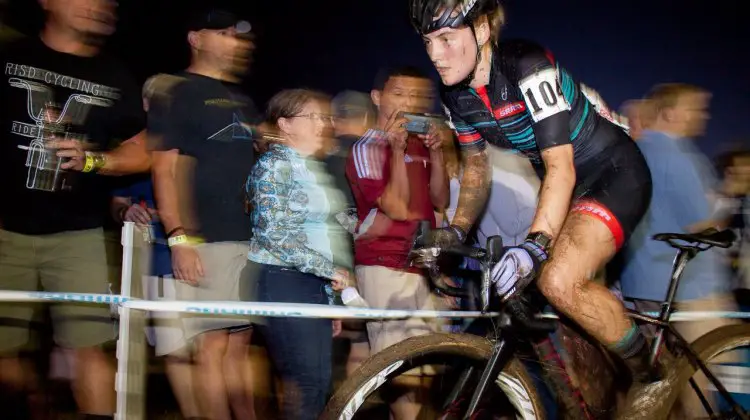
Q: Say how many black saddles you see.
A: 1